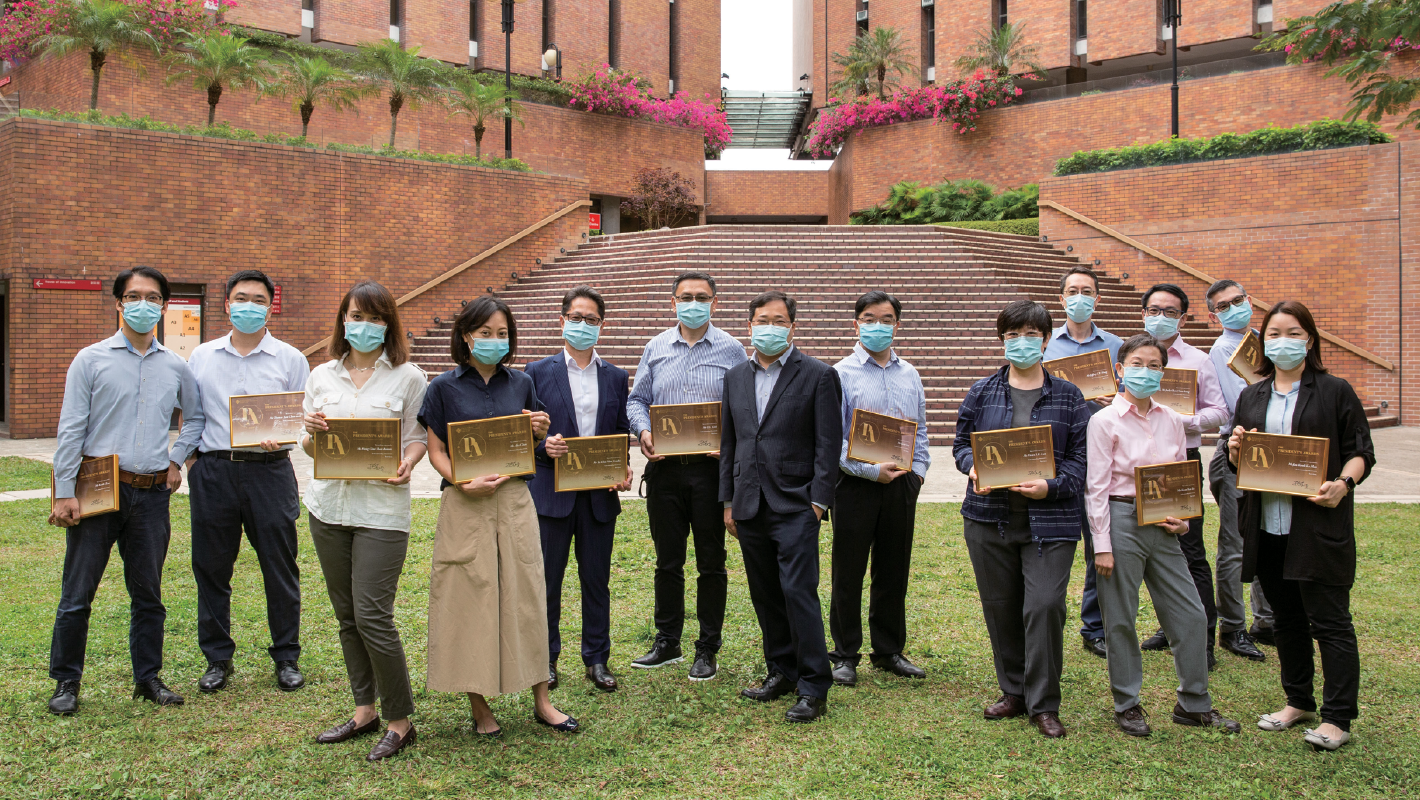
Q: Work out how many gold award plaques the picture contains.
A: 13